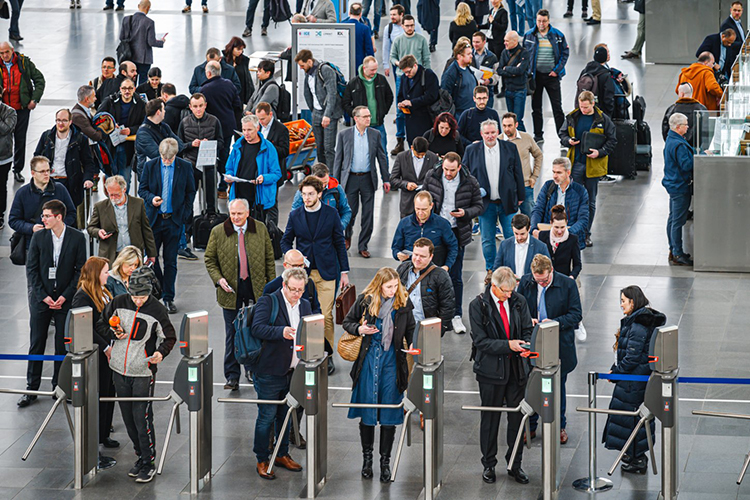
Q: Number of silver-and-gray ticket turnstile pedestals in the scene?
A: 6